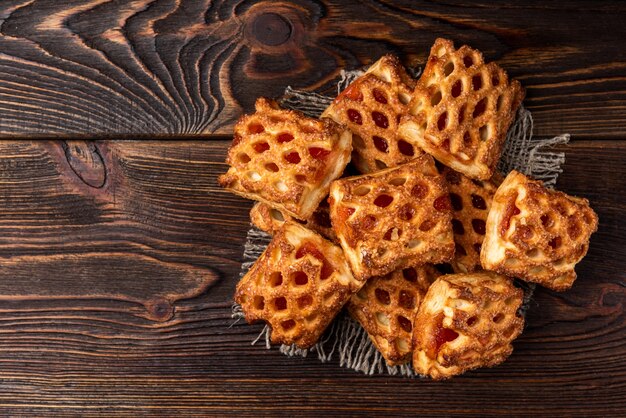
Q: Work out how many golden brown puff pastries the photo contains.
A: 10